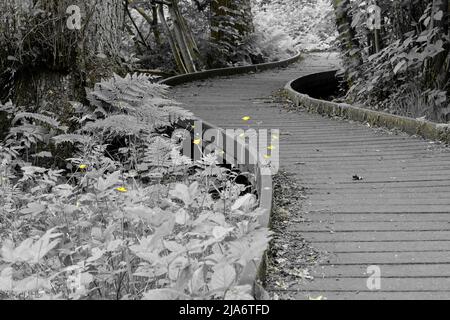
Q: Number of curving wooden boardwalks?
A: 1